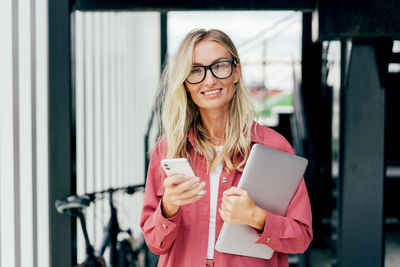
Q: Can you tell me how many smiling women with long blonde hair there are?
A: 1